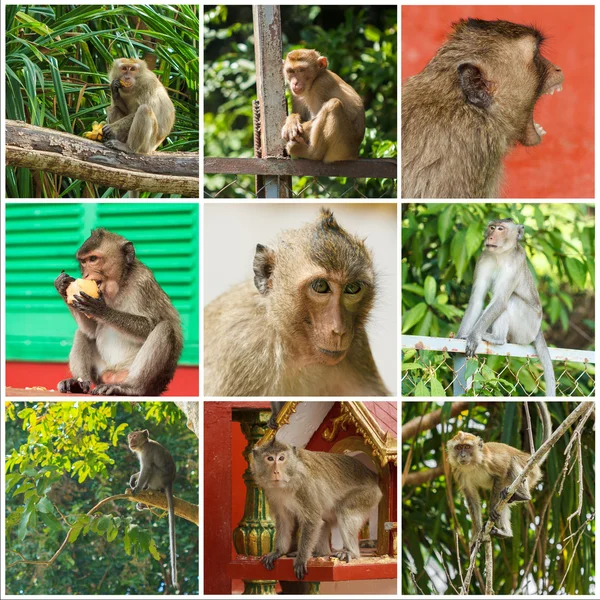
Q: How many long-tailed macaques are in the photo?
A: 9